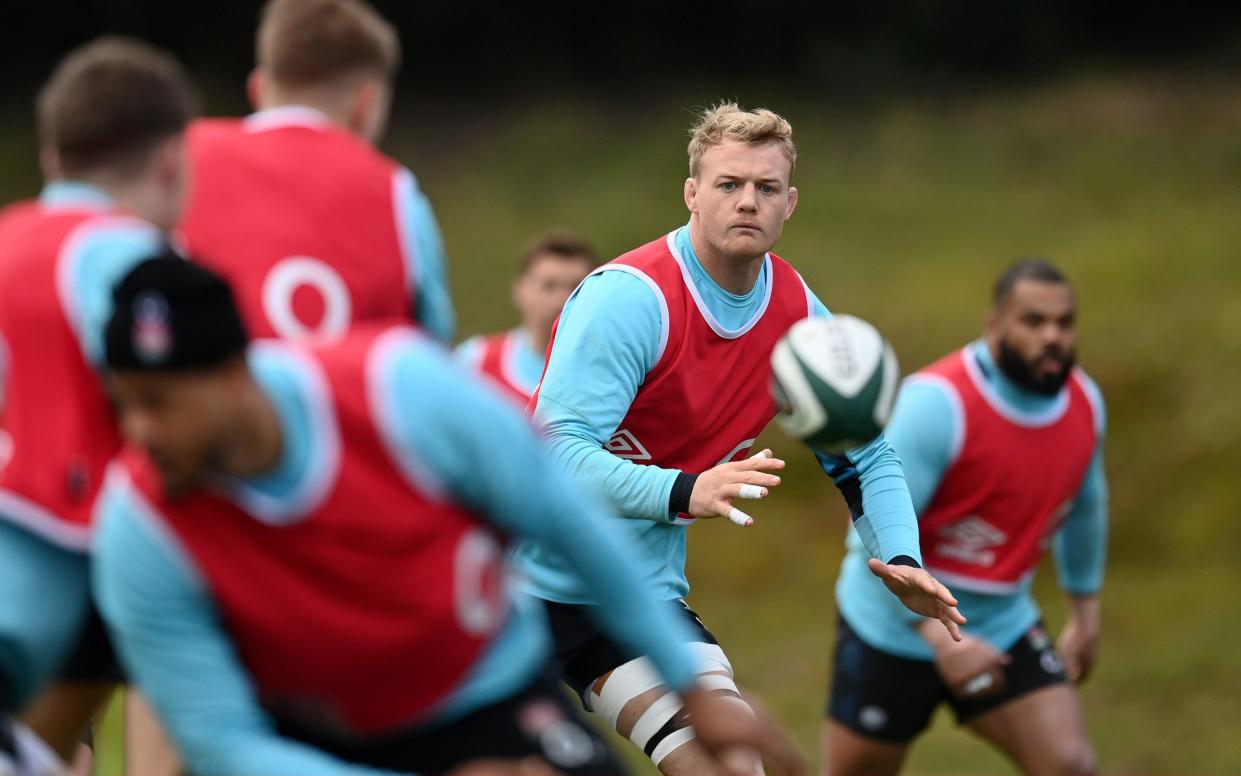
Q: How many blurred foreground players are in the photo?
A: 3